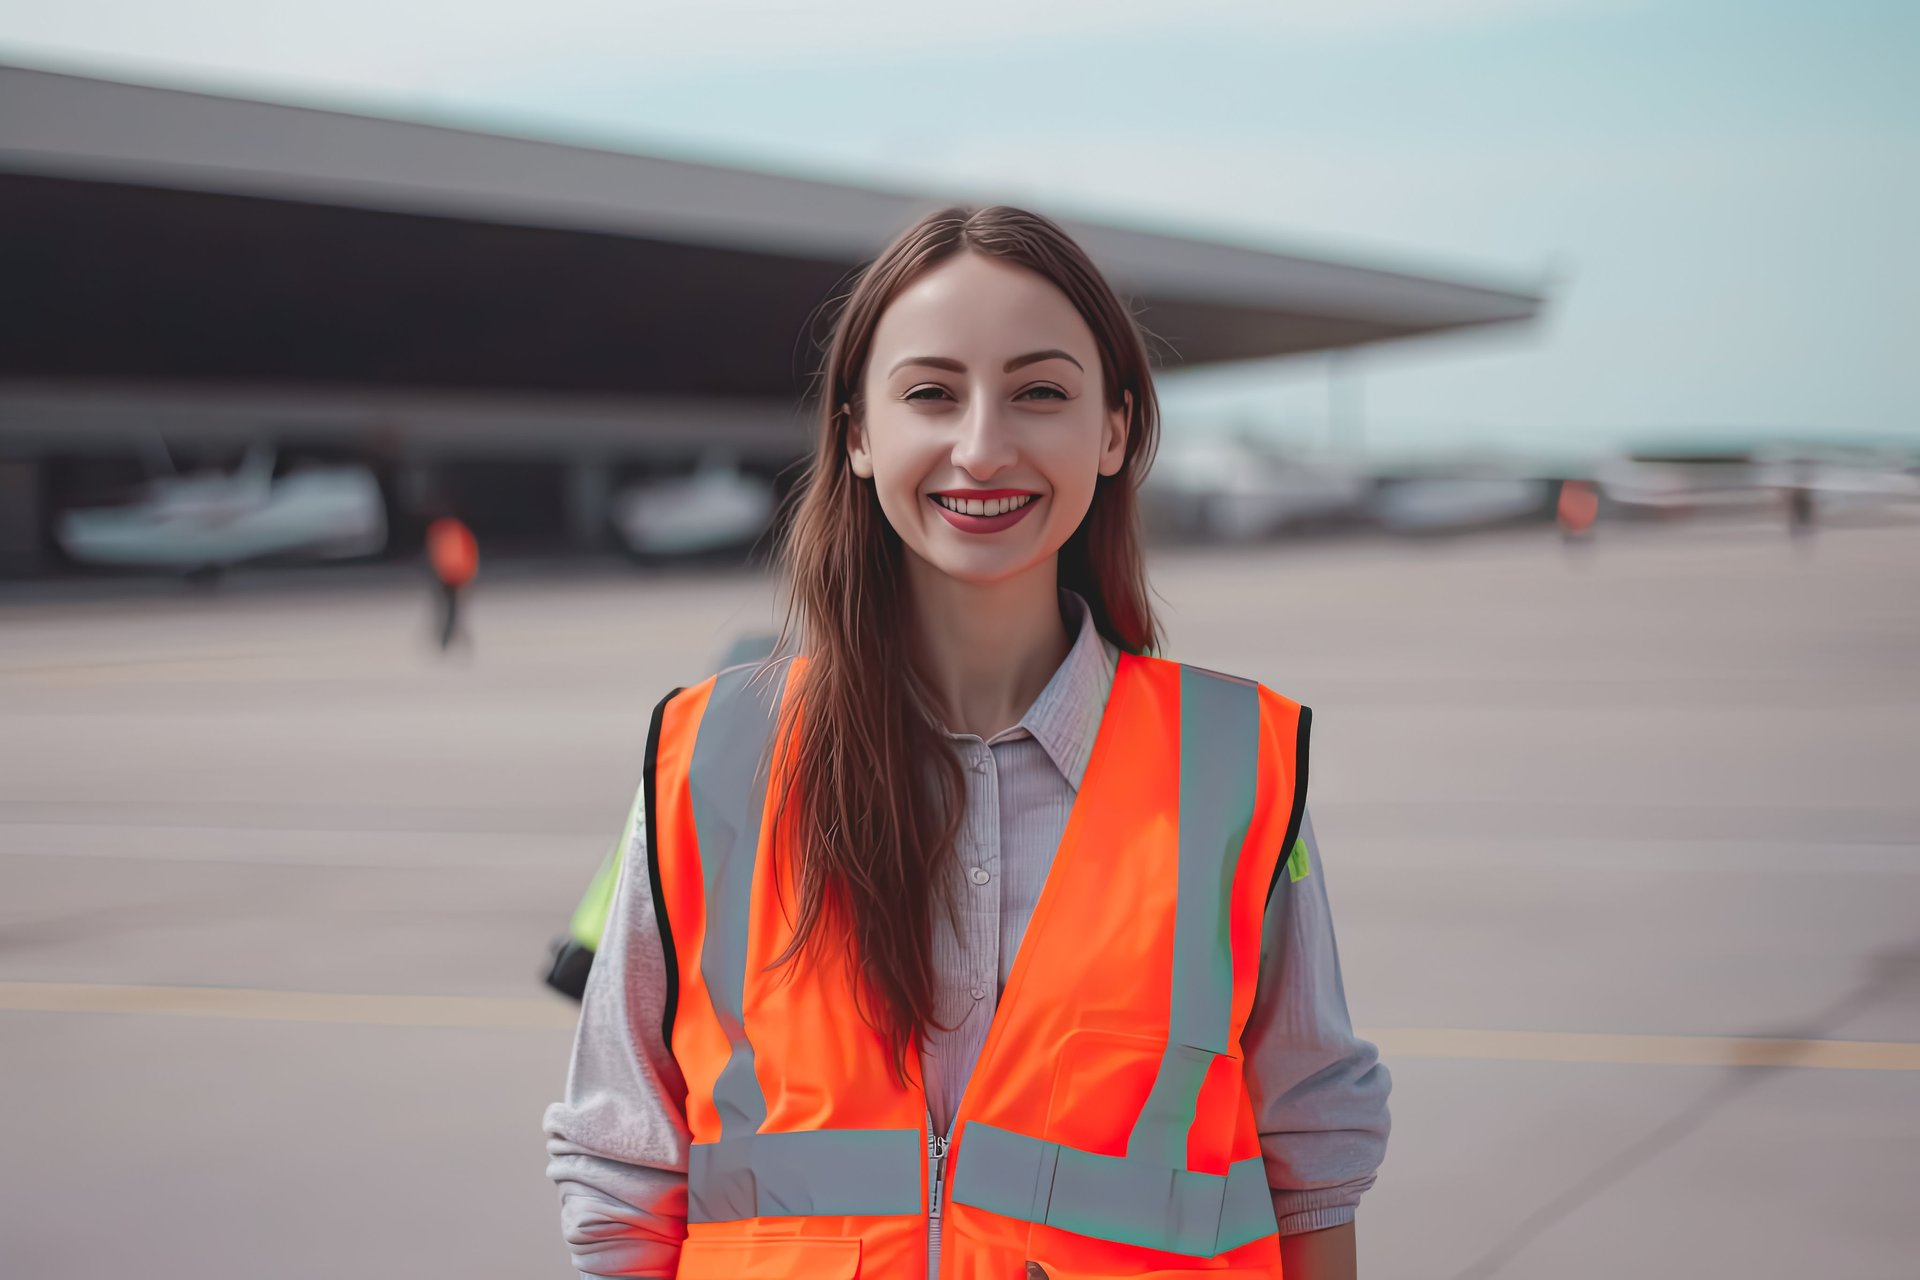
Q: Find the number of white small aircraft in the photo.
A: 2